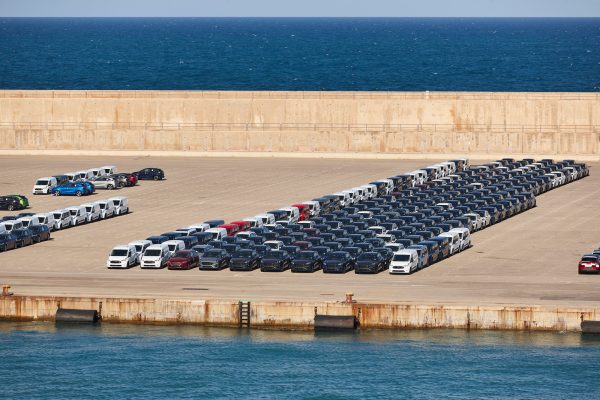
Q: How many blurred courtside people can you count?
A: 0